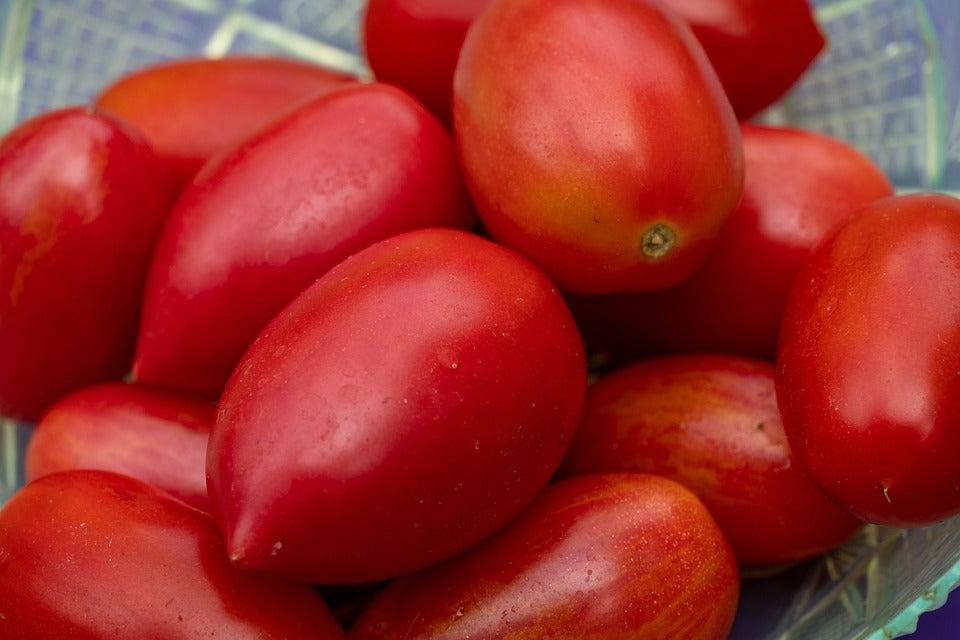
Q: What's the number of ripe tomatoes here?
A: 13